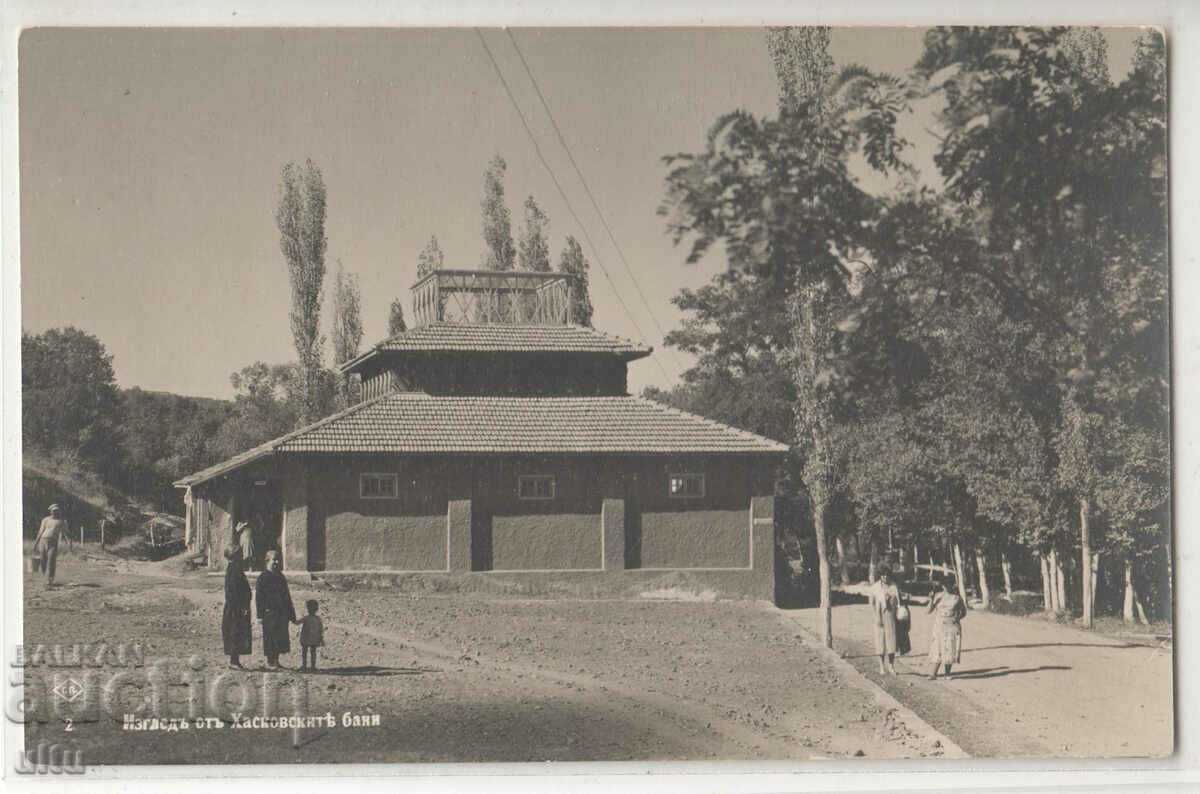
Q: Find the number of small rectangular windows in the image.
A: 3